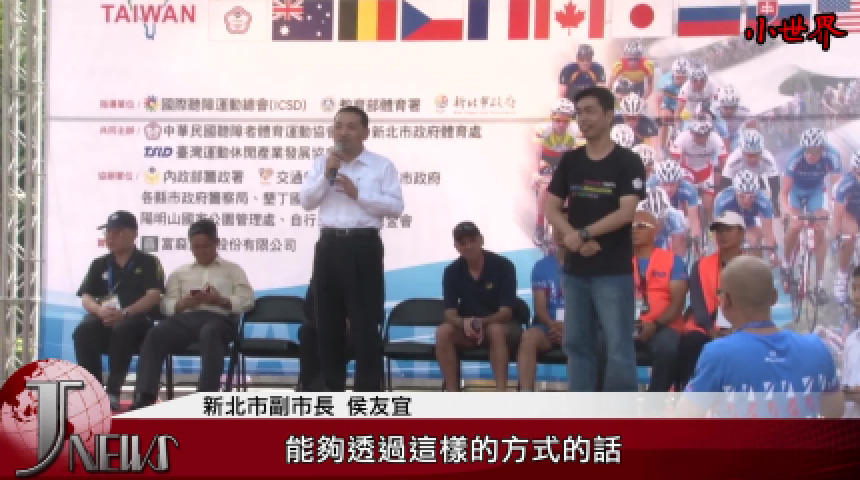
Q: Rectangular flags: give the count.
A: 10